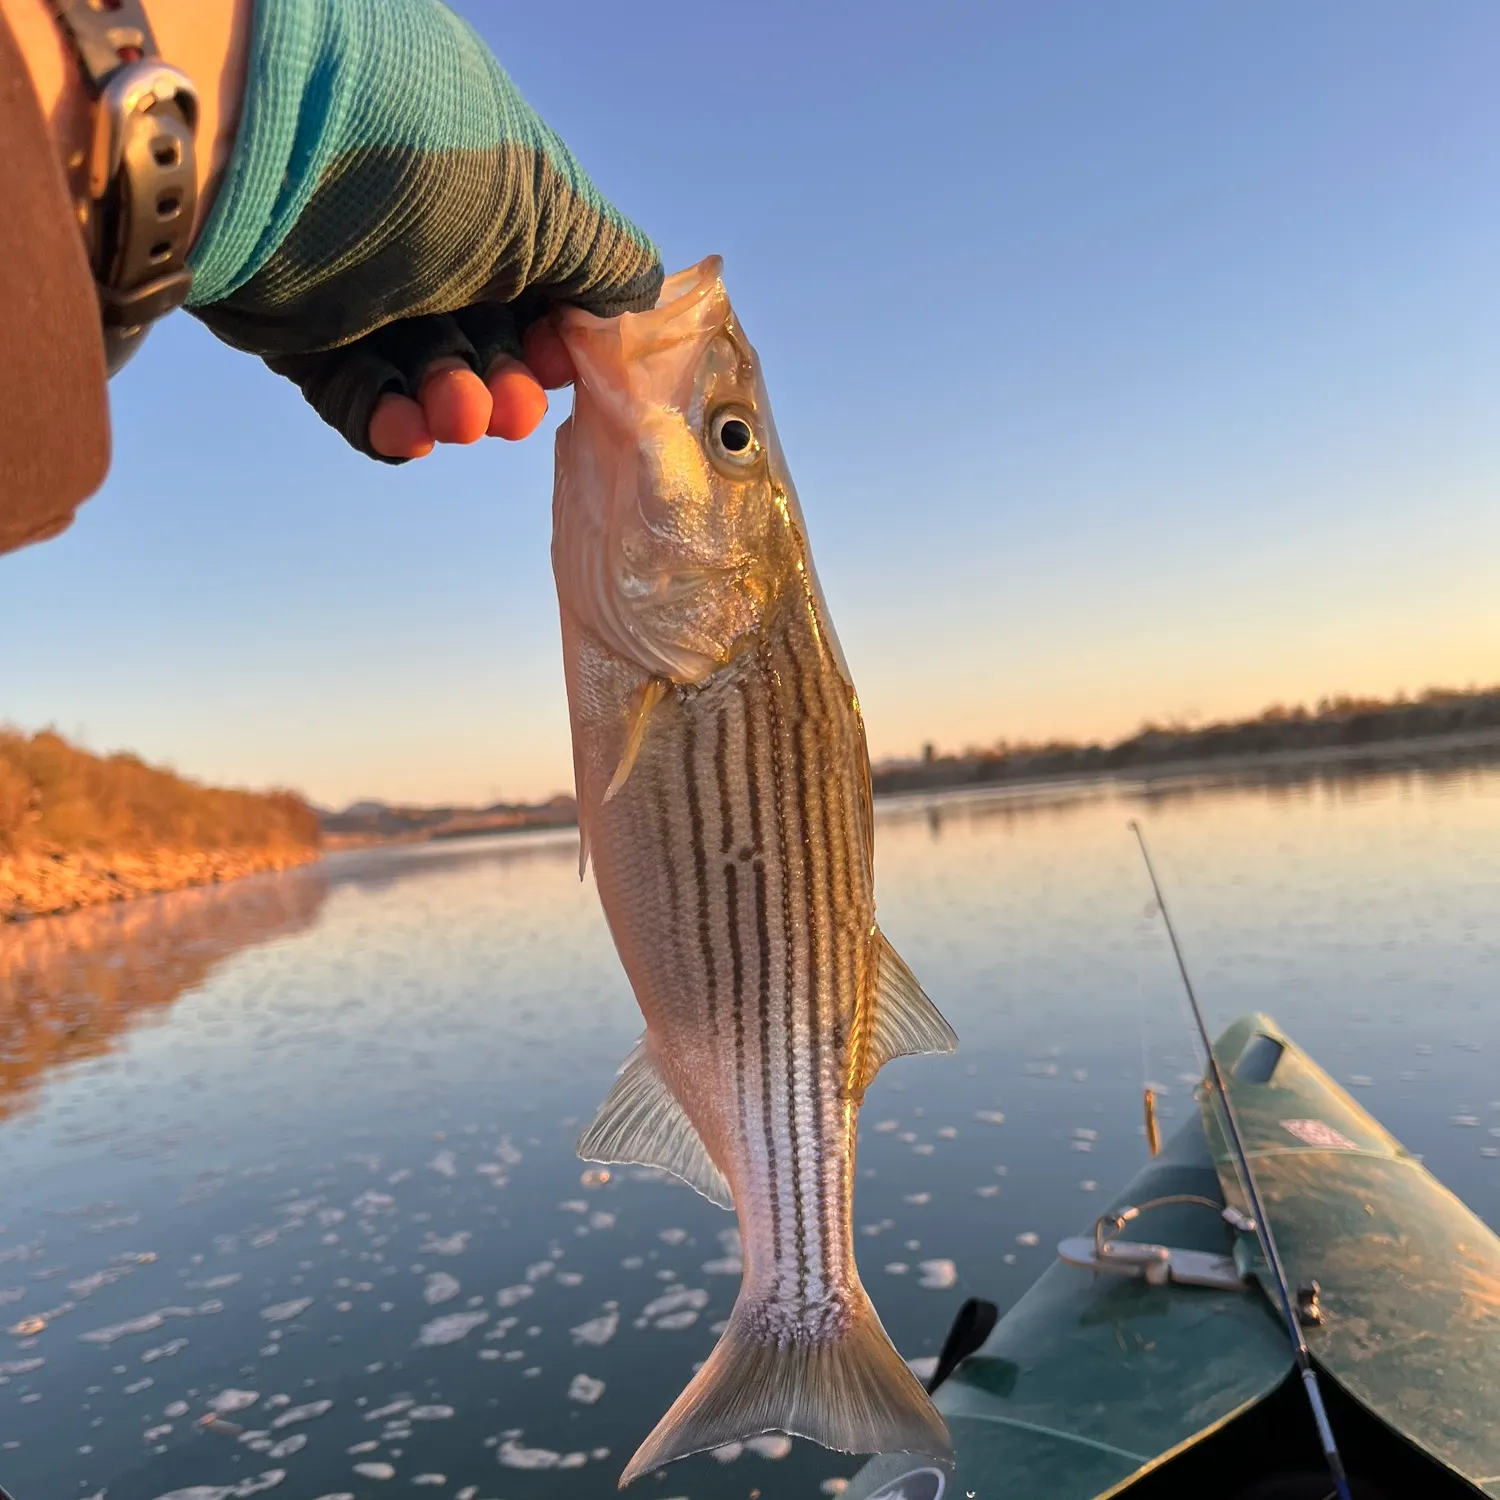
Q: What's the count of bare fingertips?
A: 4